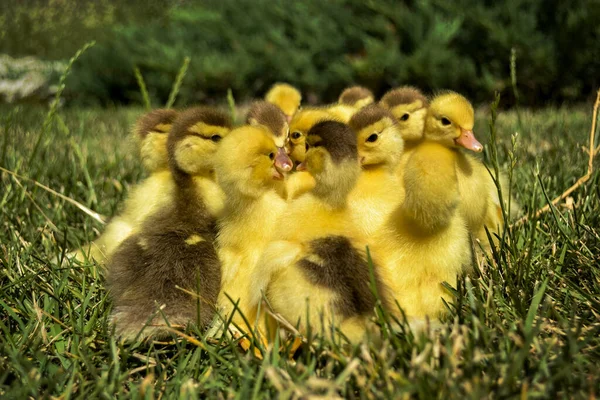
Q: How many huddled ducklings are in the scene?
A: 12